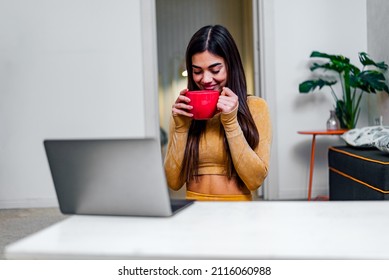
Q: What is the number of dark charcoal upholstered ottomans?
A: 1